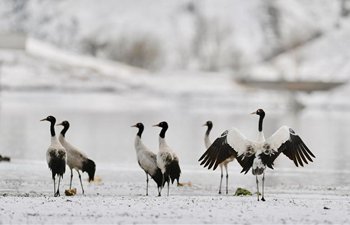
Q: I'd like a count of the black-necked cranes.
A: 6